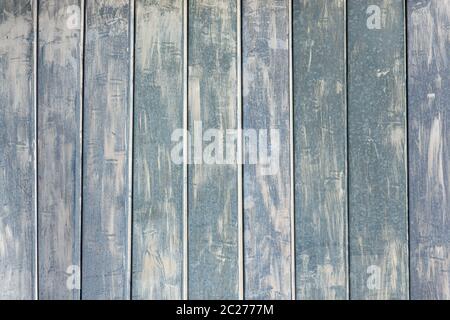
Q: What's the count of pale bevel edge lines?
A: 8